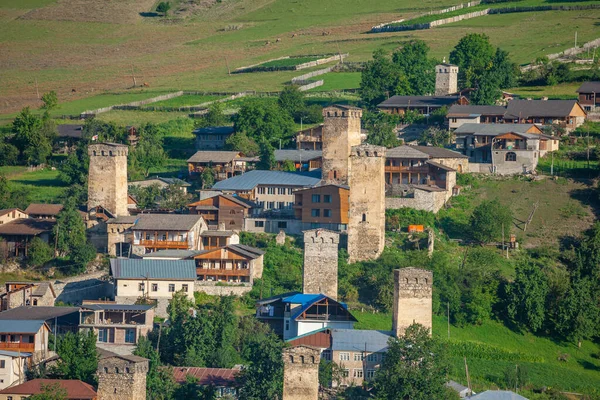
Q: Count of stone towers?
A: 8